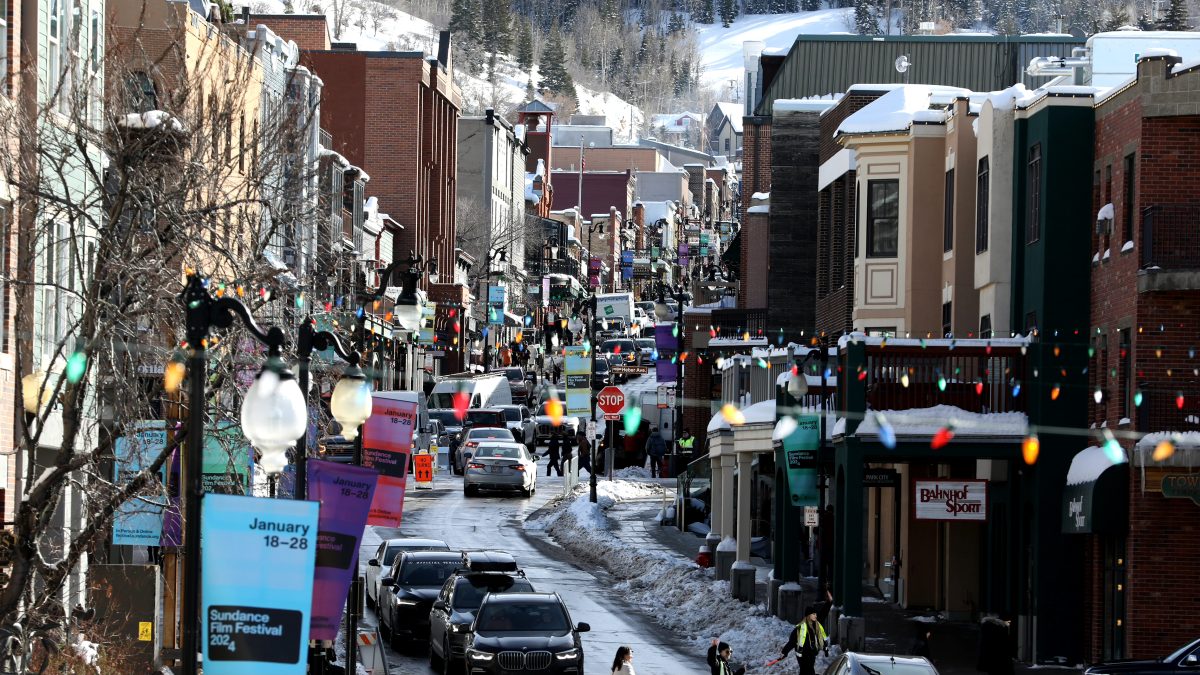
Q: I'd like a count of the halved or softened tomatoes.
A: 0